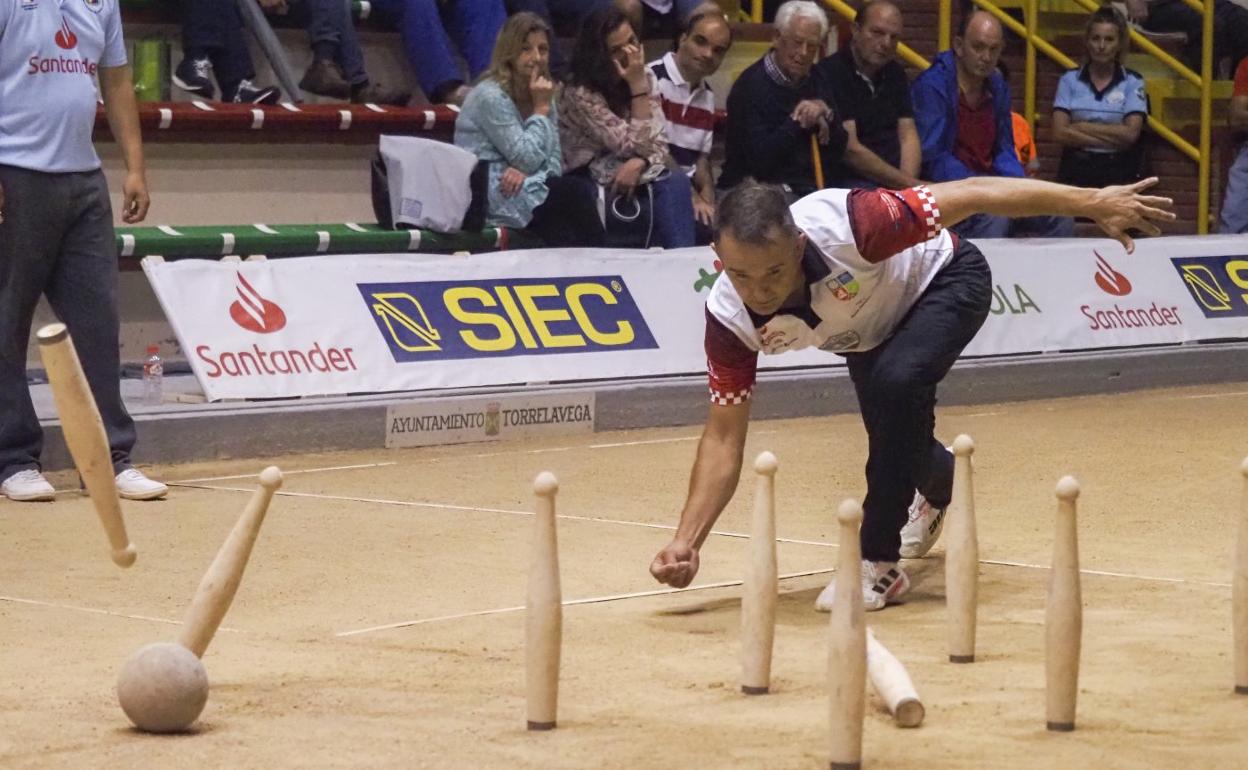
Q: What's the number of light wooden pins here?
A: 9